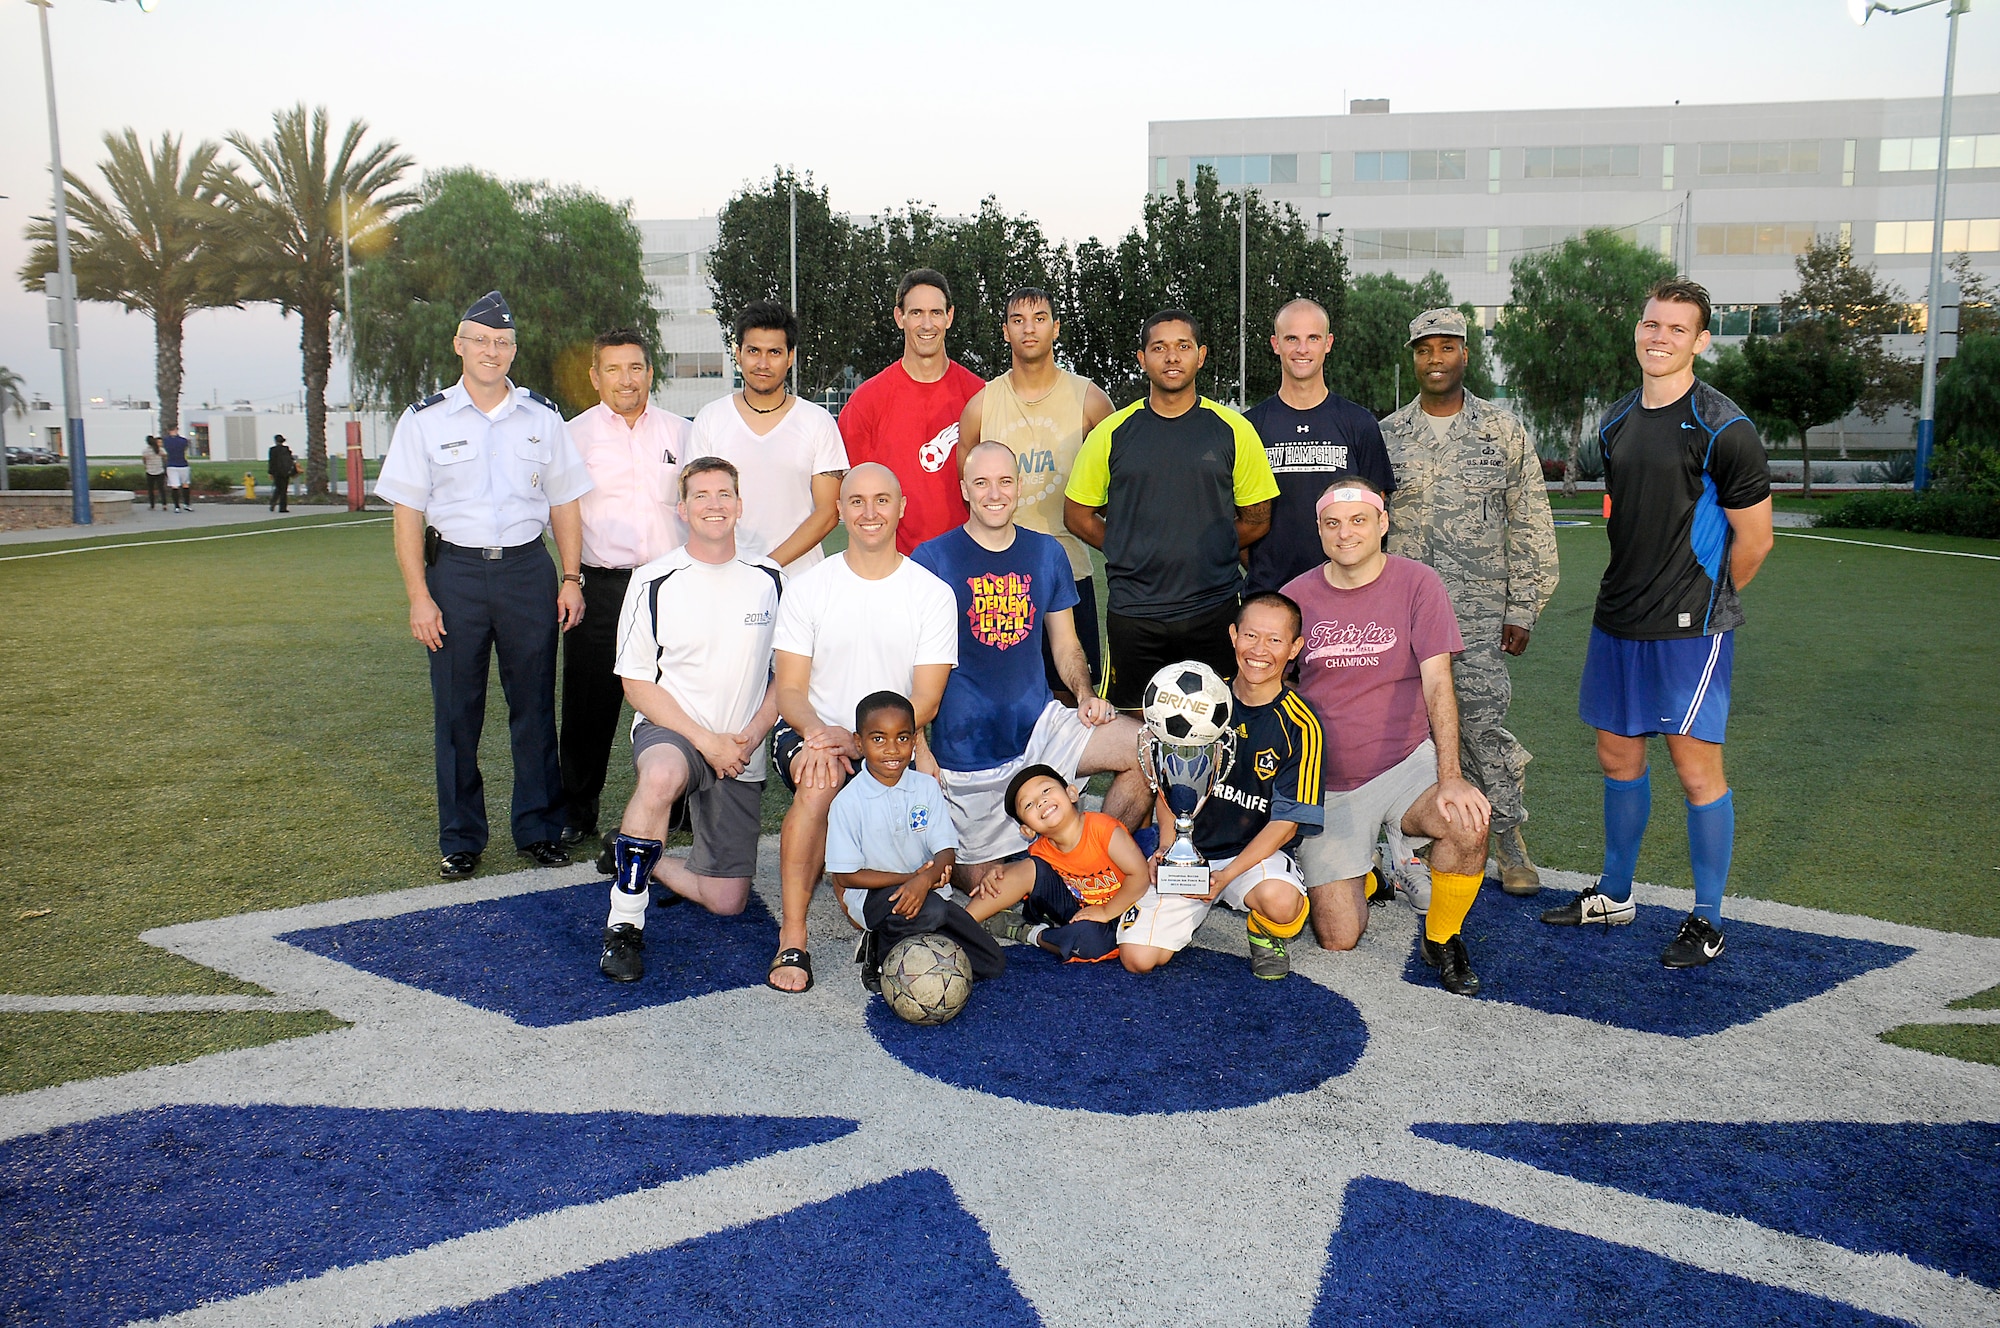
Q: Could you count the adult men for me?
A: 14